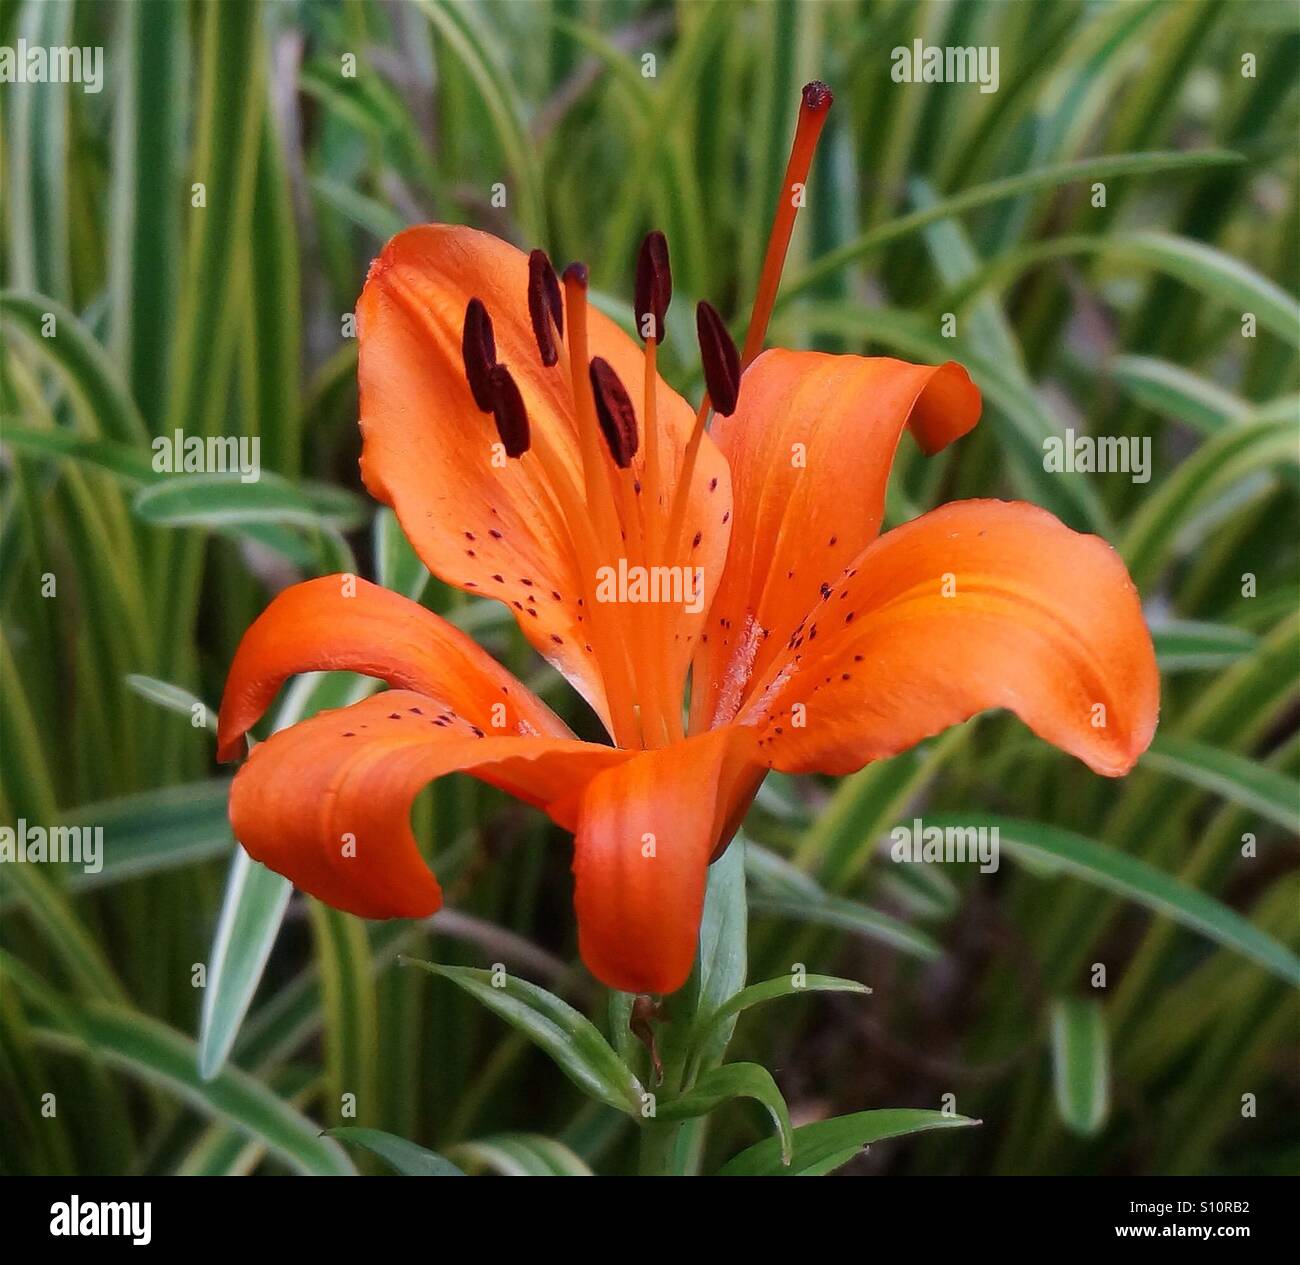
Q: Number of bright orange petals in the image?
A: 6